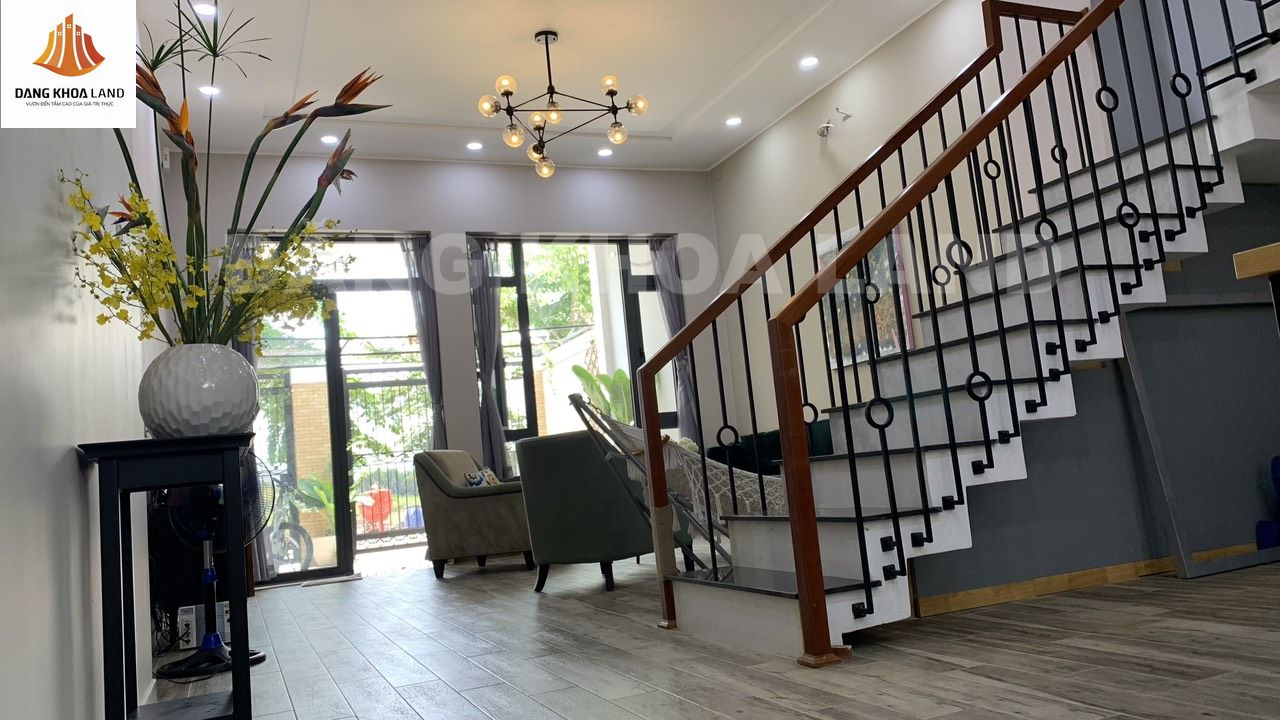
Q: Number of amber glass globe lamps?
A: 10